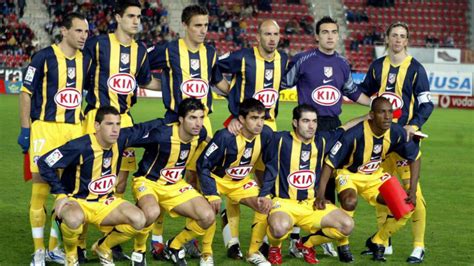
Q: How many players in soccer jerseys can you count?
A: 11